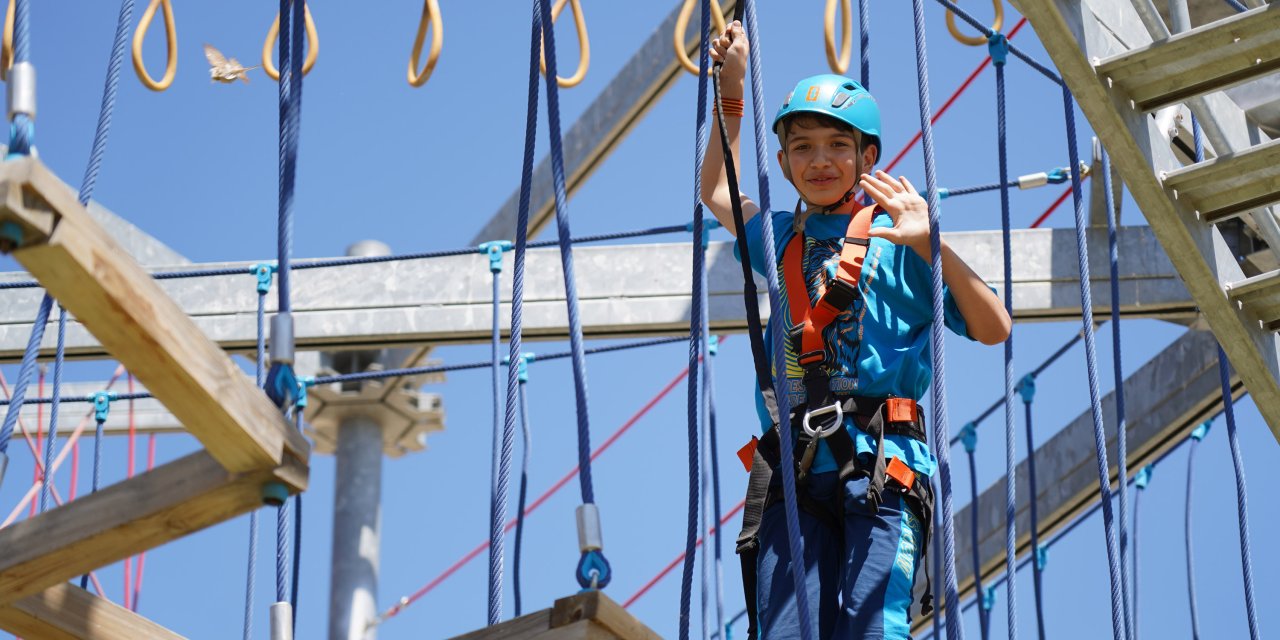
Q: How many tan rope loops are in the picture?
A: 8